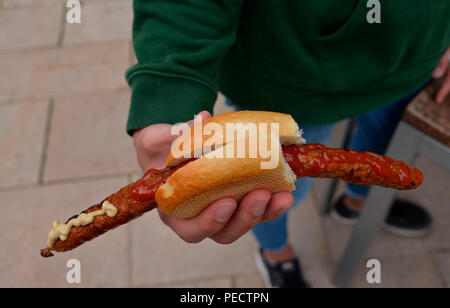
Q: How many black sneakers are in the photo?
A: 2